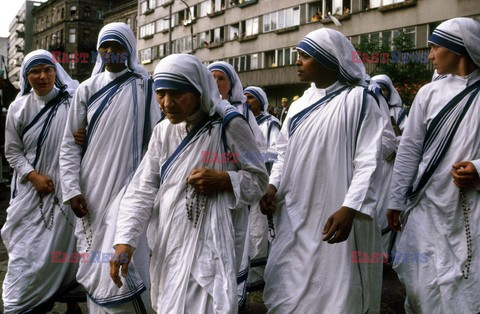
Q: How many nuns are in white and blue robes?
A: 8